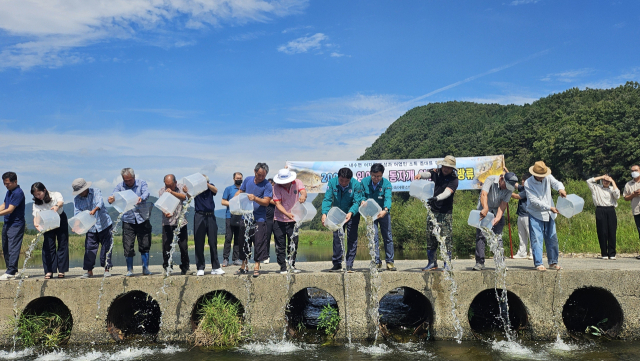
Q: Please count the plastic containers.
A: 12